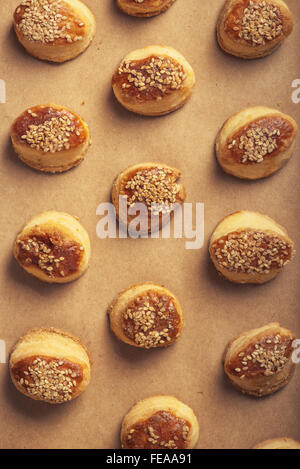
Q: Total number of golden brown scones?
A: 14